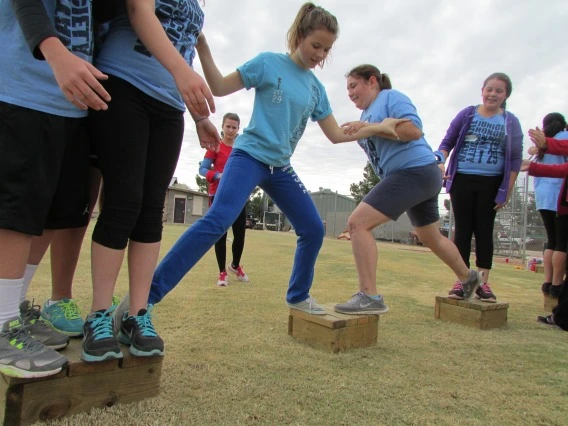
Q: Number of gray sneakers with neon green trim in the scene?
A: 2